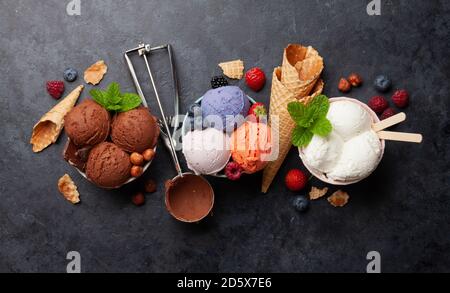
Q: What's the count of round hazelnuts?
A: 7